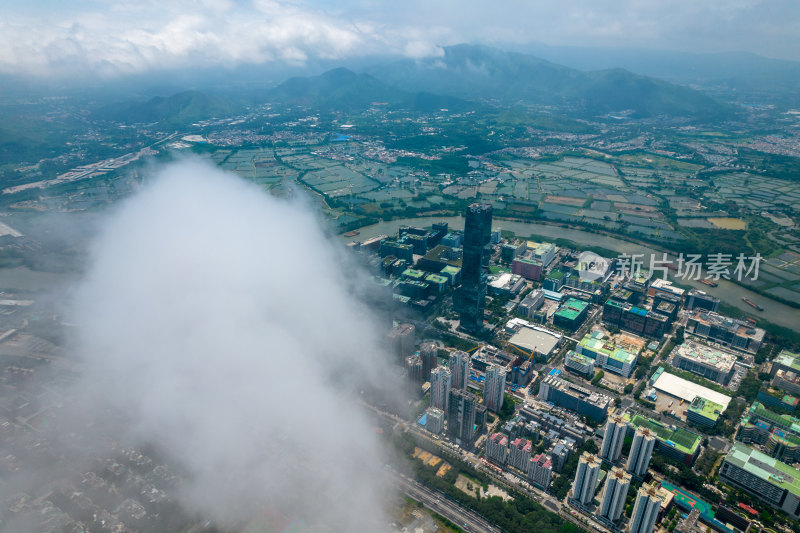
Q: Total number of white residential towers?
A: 5